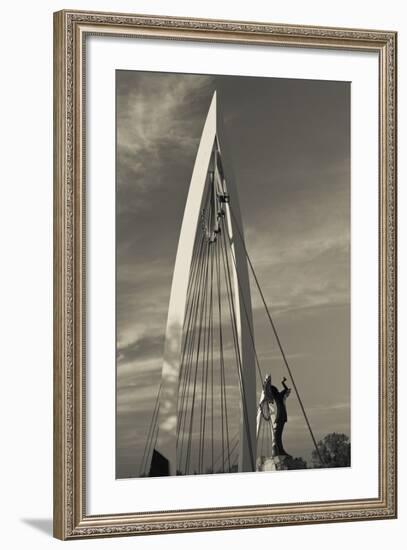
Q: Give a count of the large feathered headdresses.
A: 1